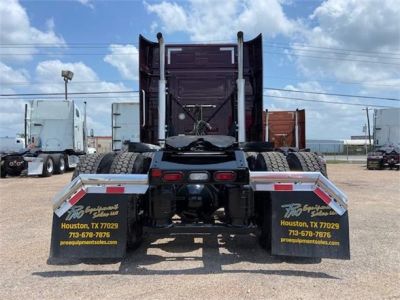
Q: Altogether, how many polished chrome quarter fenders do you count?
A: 2